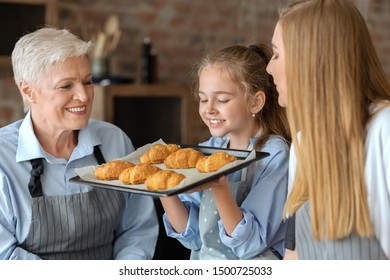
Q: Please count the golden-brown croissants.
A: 6